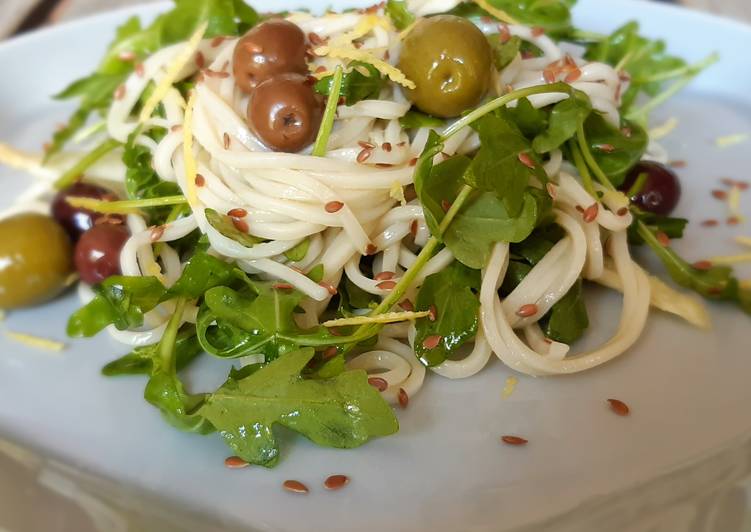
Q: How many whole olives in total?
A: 7